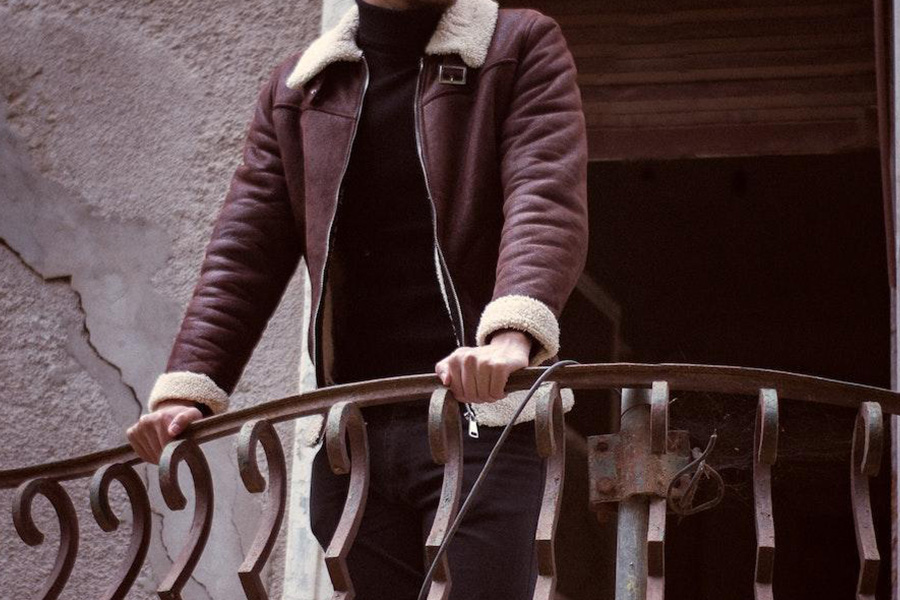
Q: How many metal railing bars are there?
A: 10